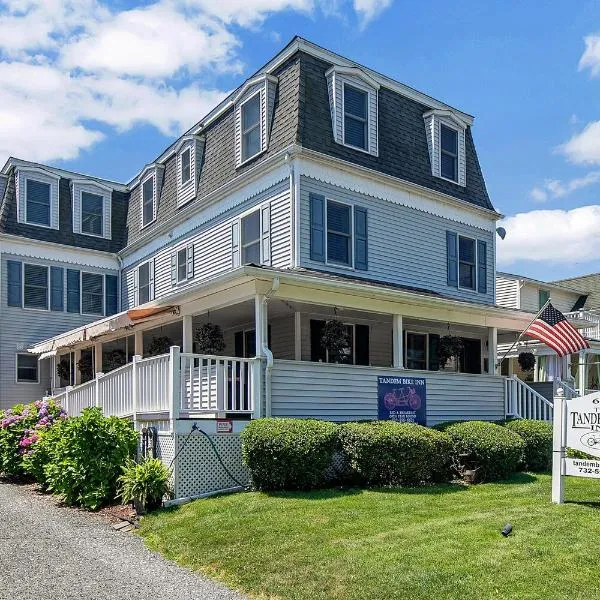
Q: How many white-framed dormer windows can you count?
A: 7